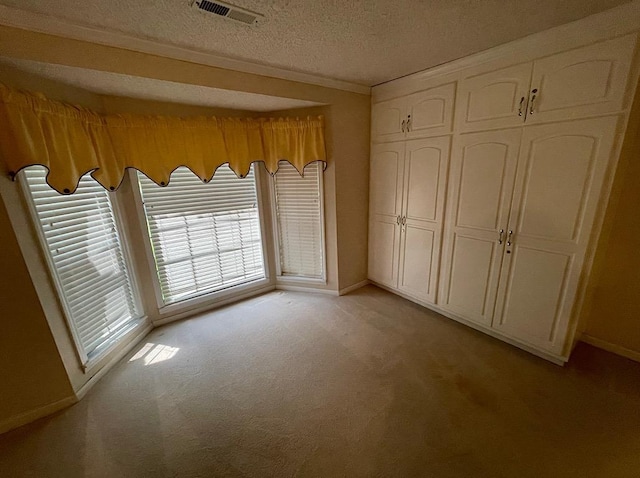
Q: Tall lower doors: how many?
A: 4